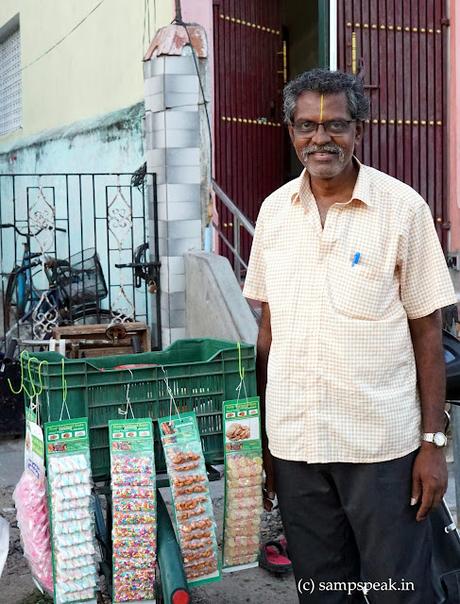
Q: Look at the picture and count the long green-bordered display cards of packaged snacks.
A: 4